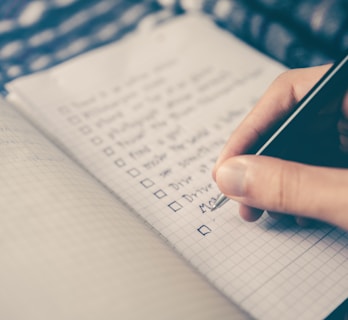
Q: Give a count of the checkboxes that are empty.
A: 11